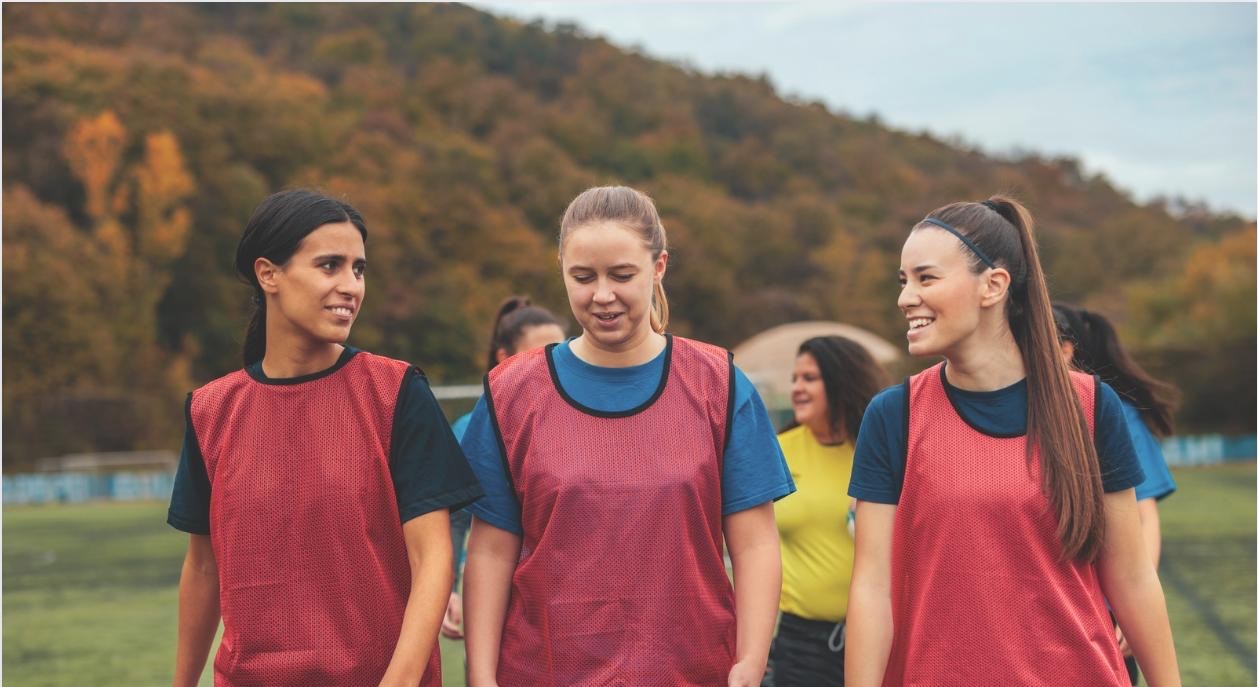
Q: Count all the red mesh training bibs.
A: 3